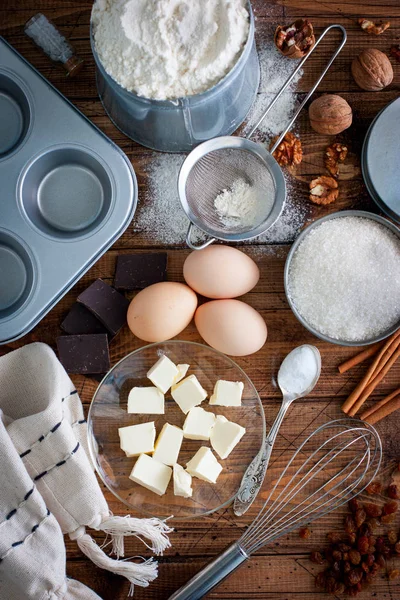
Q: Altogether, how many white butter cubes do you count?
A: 12